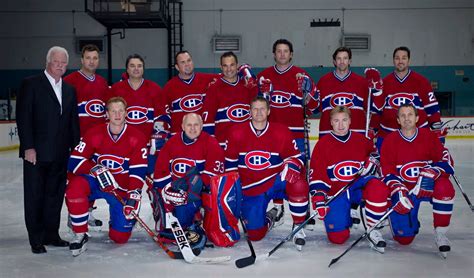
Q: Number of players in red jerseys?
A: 12